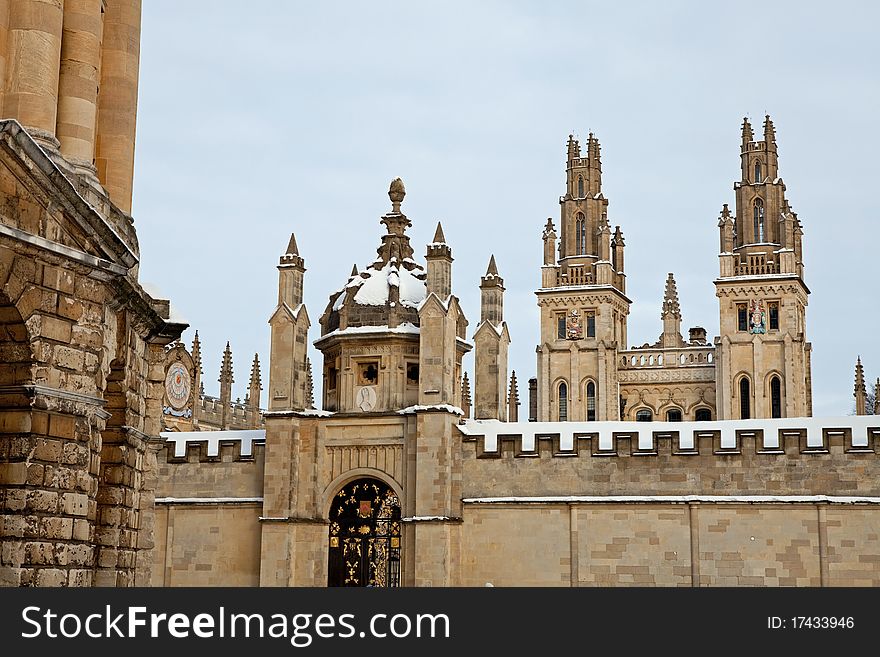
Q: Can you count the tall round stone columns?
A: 3